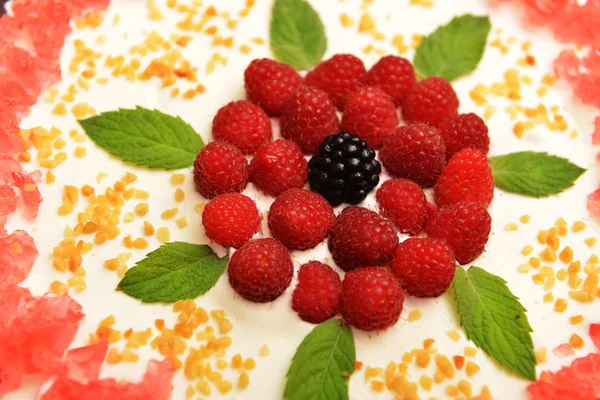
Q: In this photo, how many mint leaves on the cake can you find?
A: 7